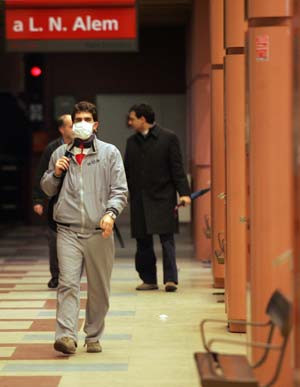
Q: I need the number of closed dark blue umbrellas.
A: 1